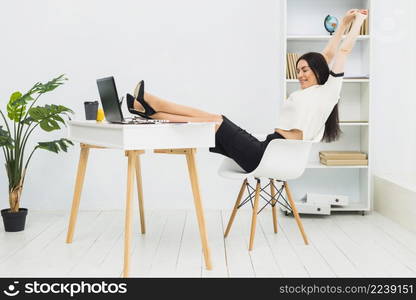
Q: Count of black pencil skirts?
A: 1